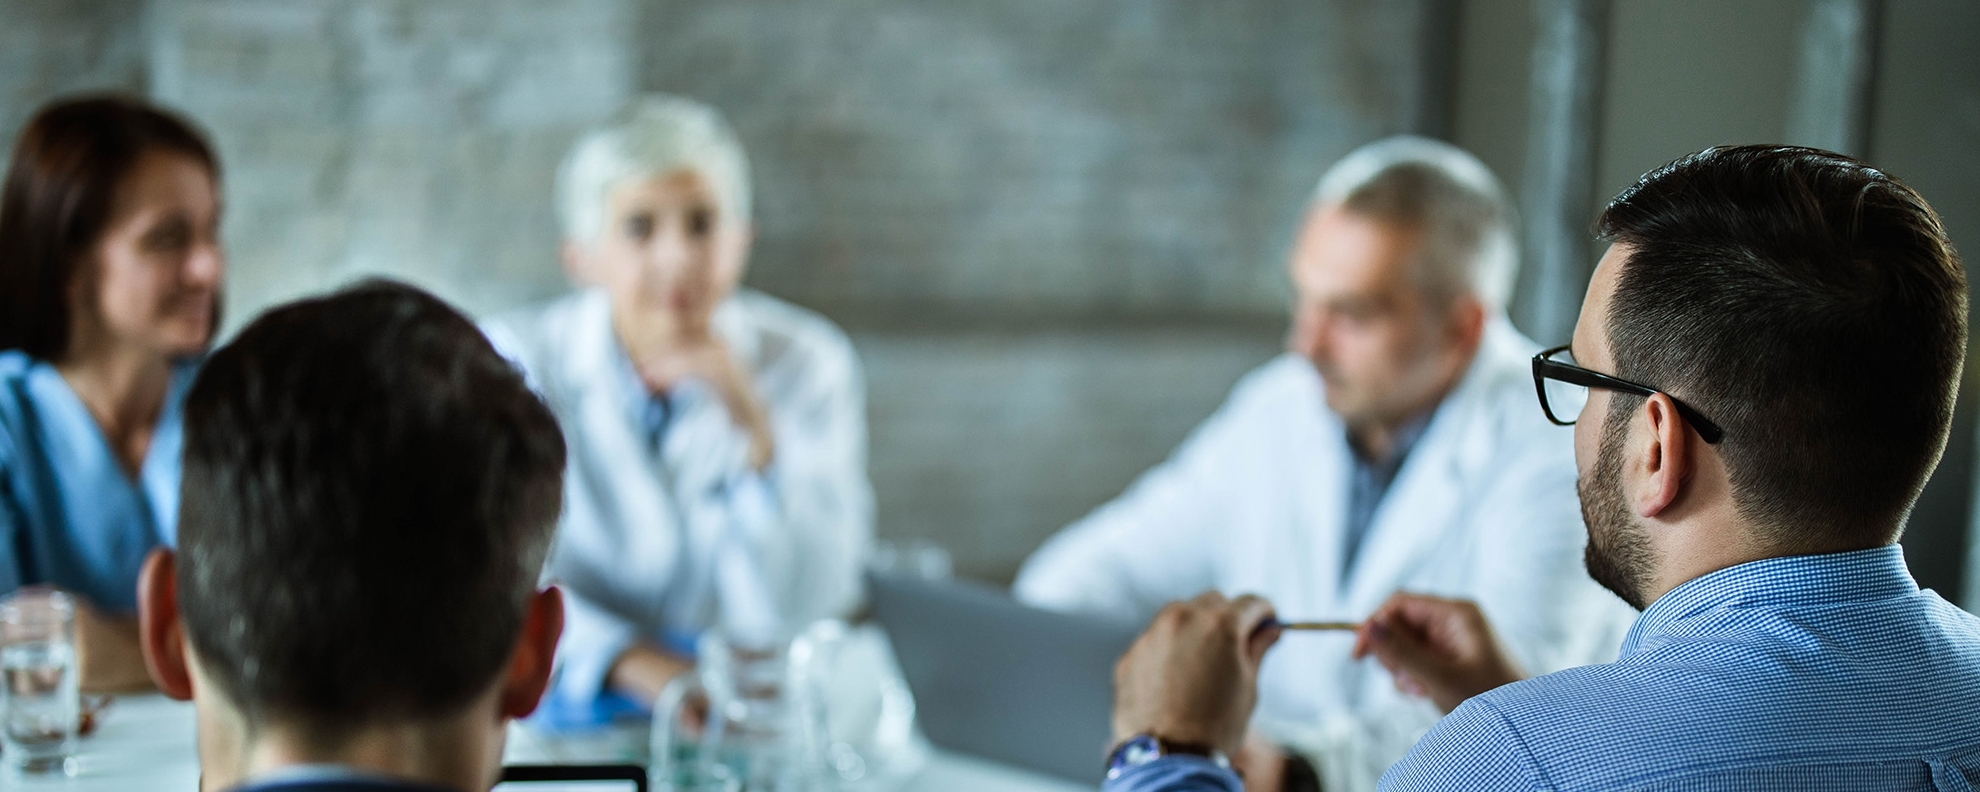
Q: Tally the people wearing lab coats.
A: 2